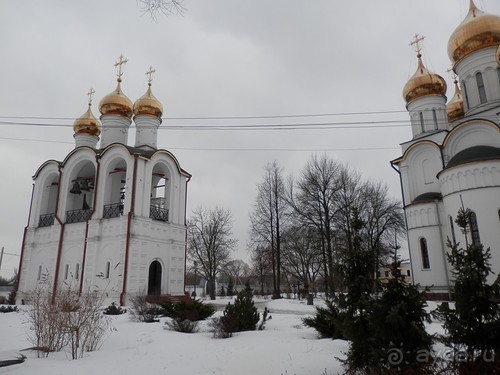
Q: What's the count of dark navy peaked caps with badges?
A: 0